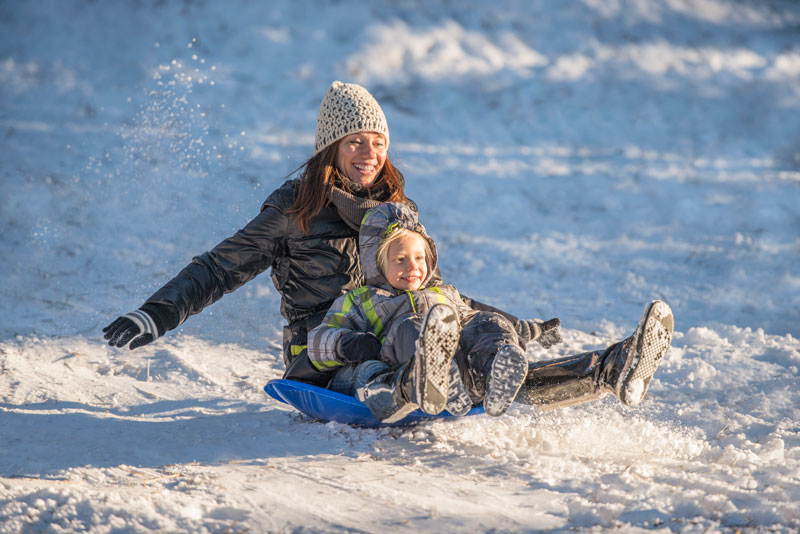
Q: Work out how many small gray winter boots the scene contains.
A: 2